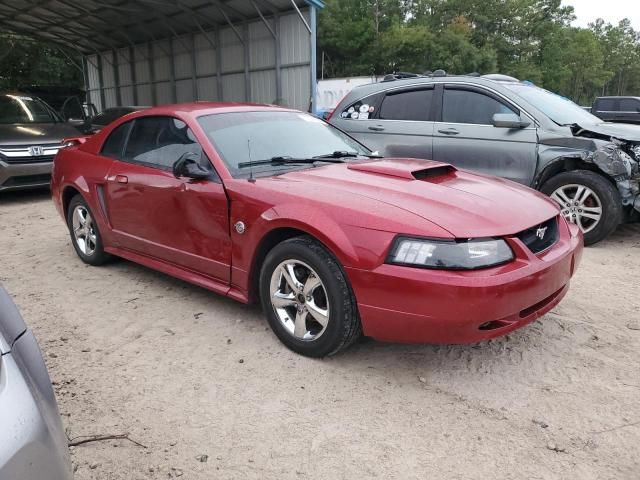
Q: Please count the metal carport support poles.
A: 11